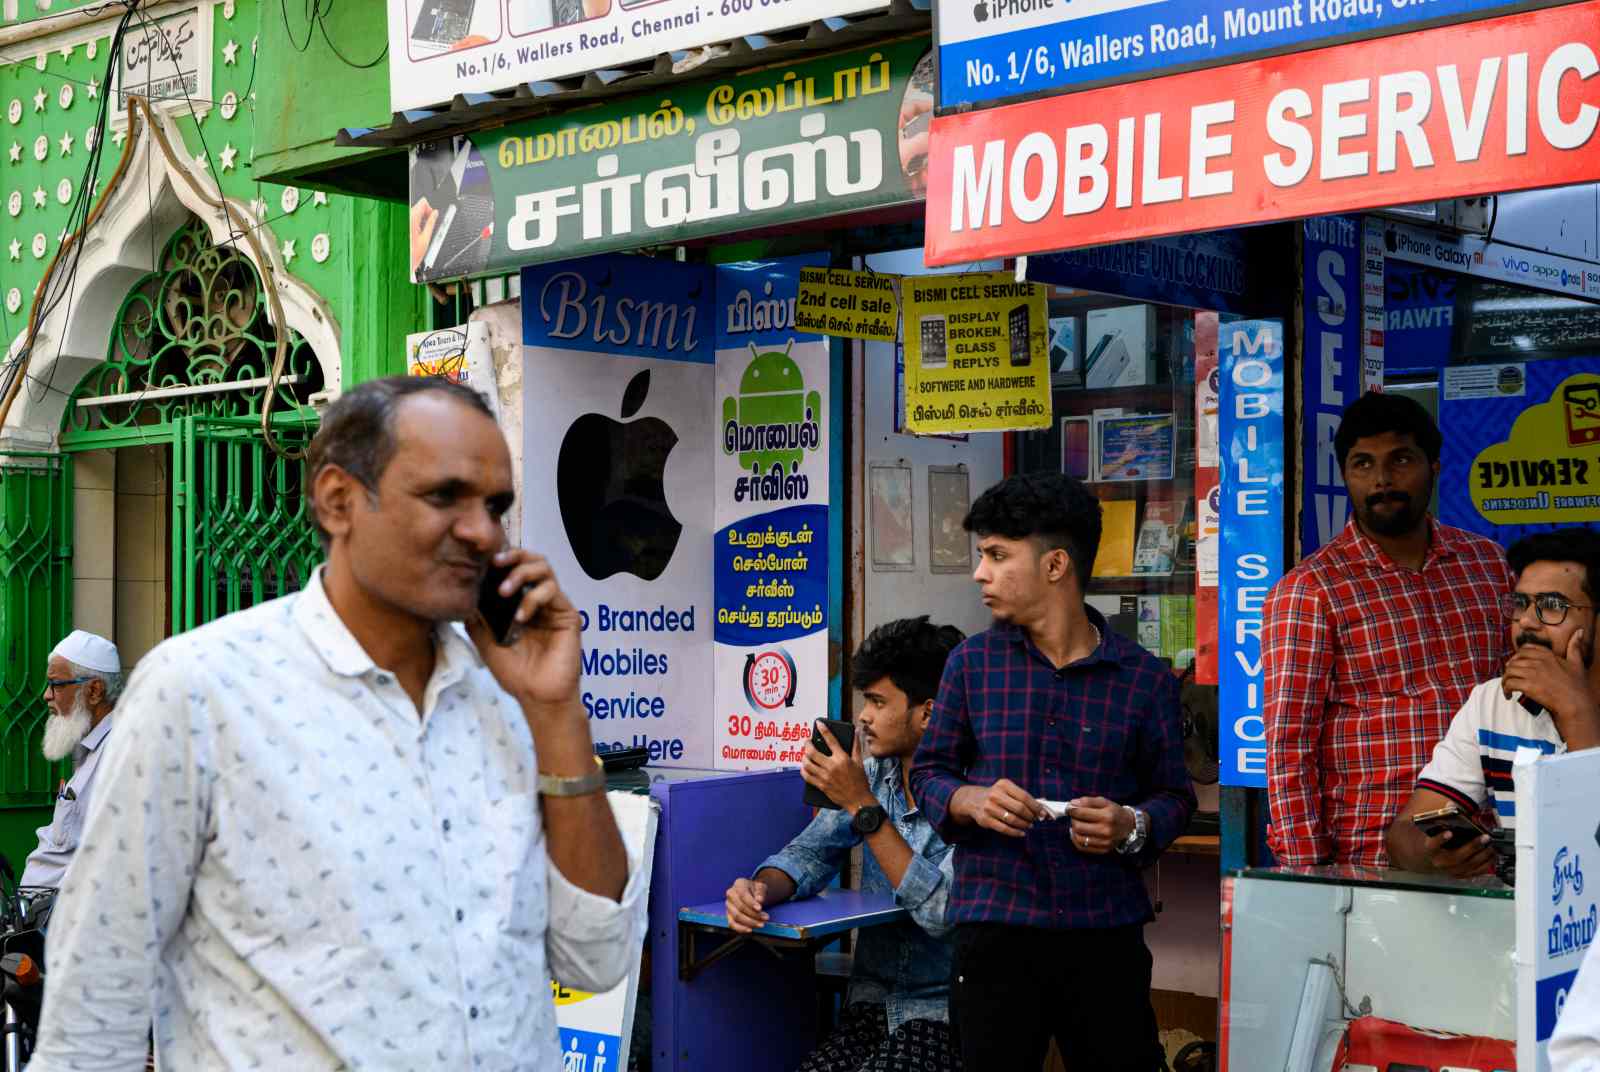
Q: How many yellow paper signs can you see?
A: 2